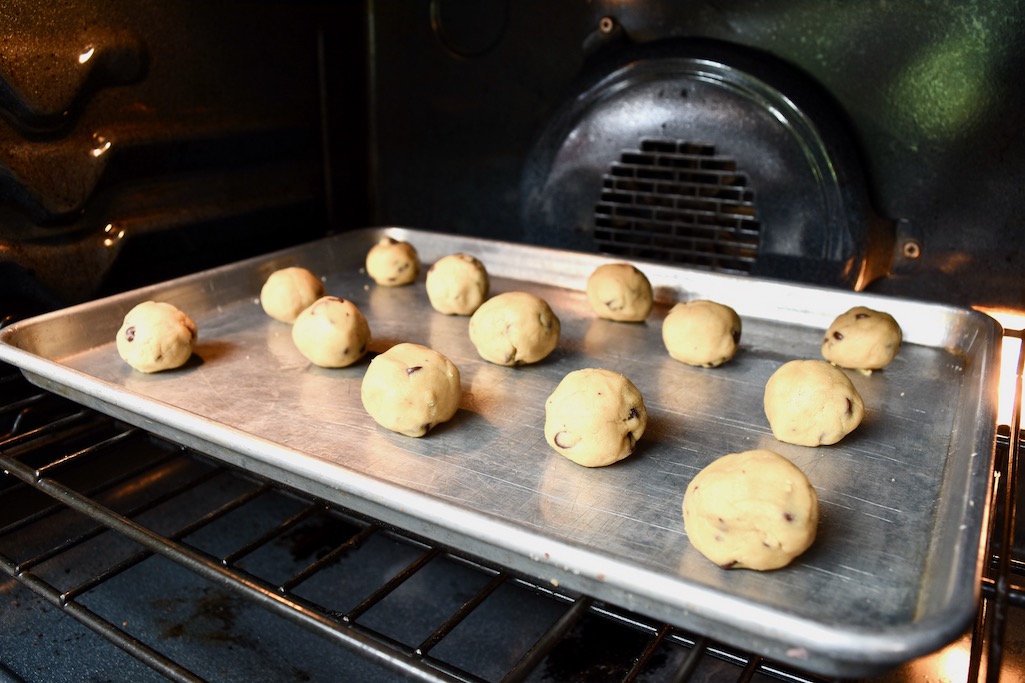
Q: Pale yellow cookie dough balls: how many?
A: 13